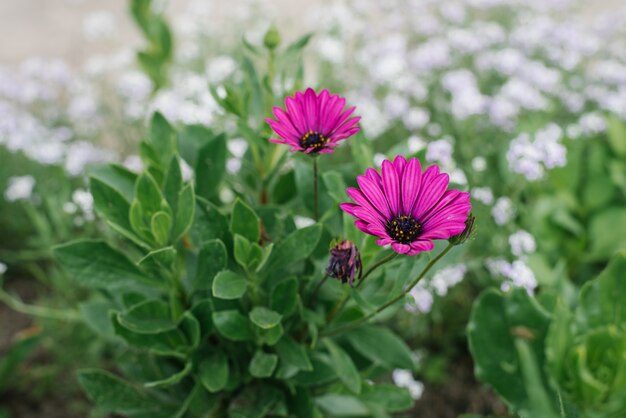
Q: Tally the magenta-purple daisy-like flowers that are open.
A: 2